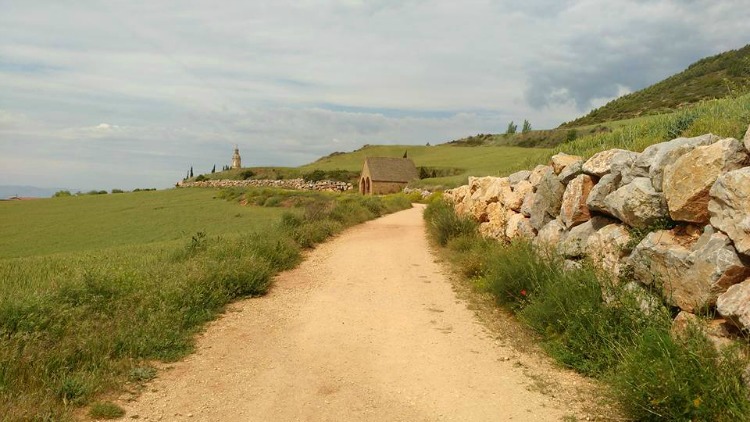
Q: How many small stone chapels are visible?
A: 1